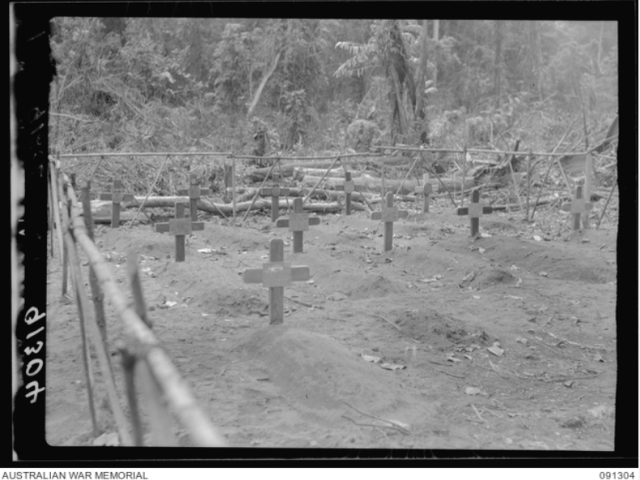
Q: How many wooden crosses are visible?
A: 11